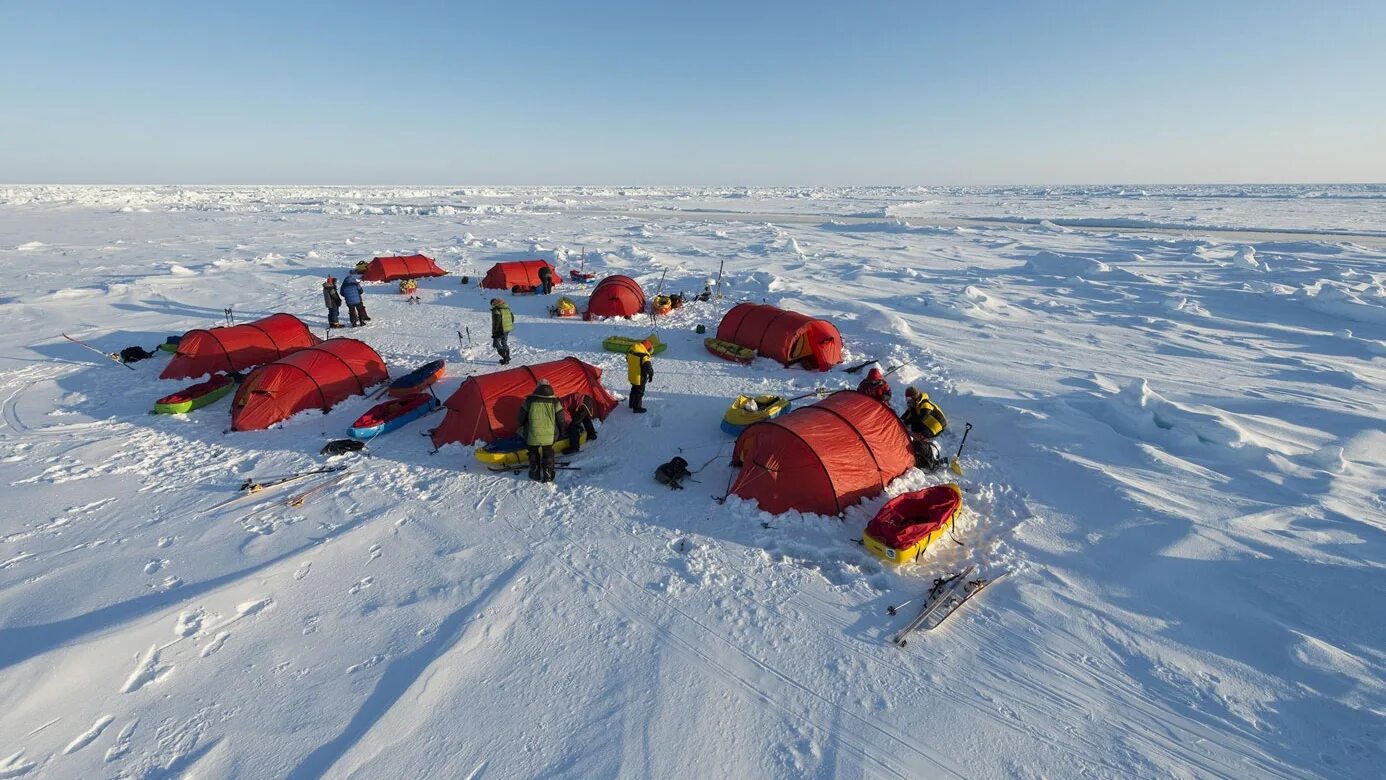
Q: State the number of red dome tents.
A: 8